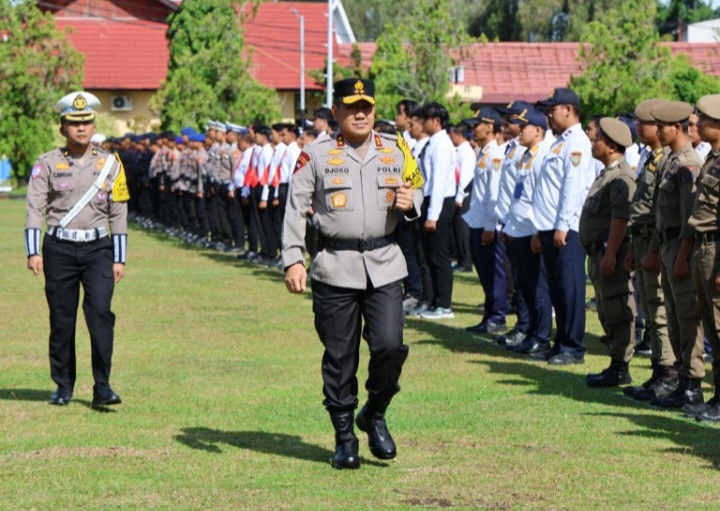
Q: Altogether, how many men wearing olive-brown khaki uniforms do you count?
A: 4